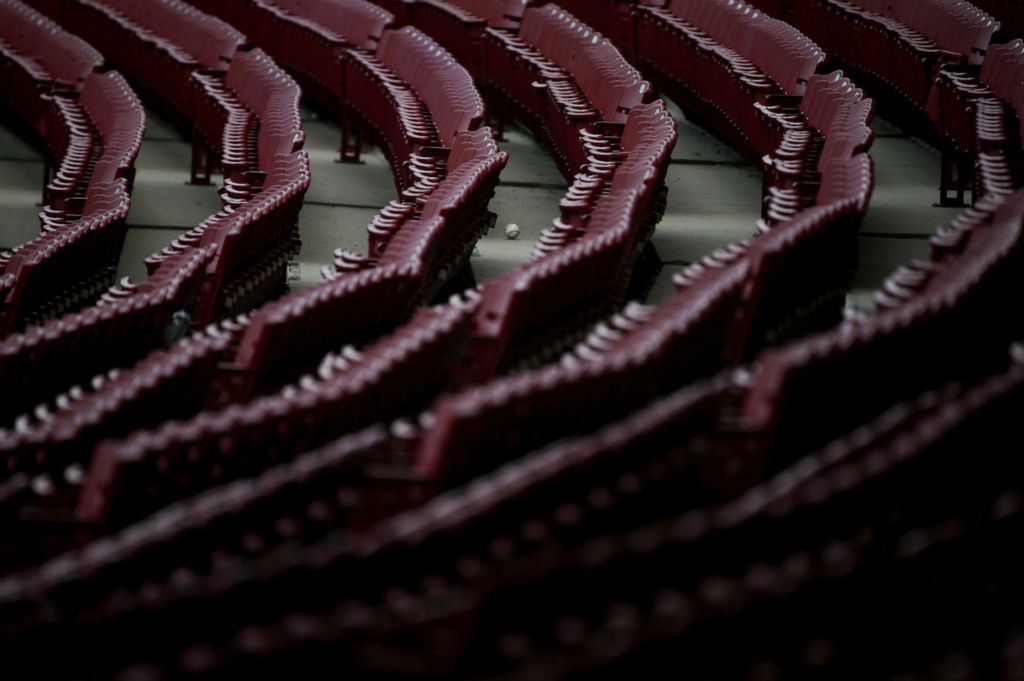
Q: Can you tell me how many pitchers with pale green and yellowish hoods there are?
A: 0